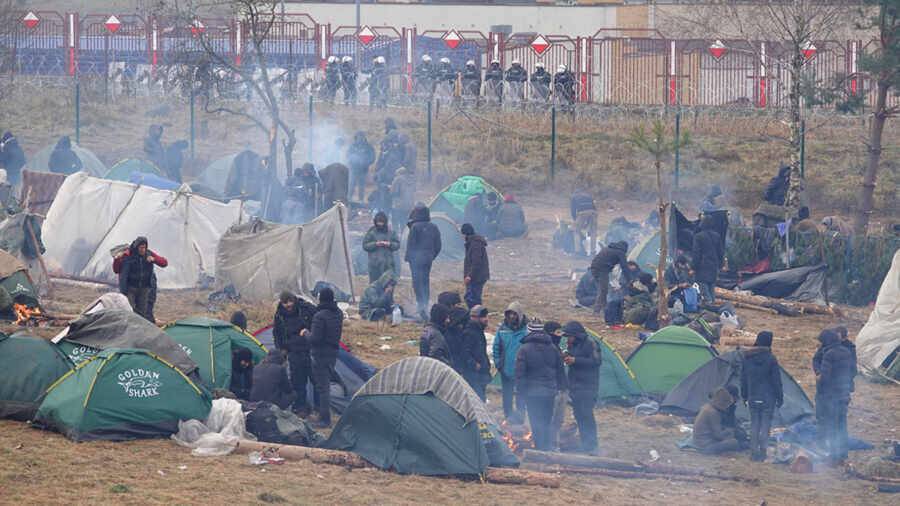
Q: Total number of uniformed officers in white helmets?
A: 10